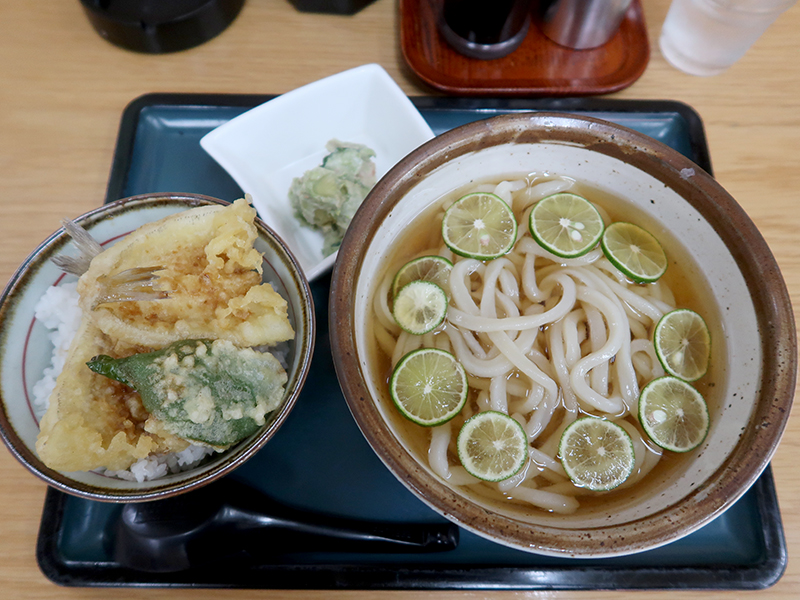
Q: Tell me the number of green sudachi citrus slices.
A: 10